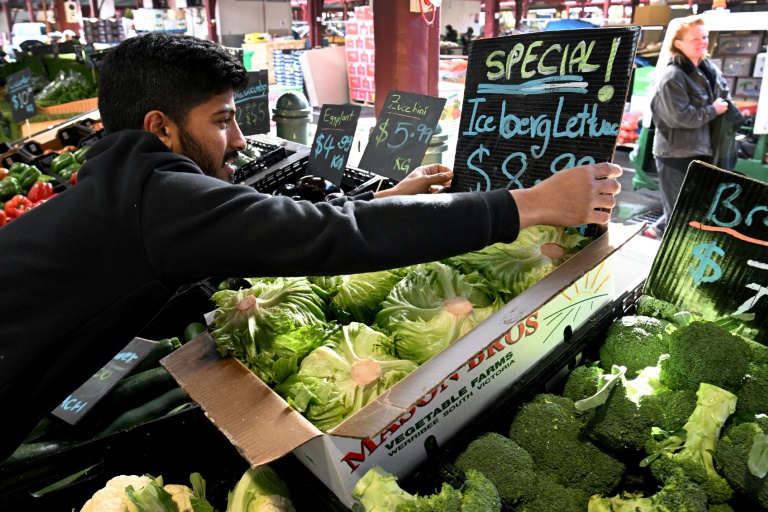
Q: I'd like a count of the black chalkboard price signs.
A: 7